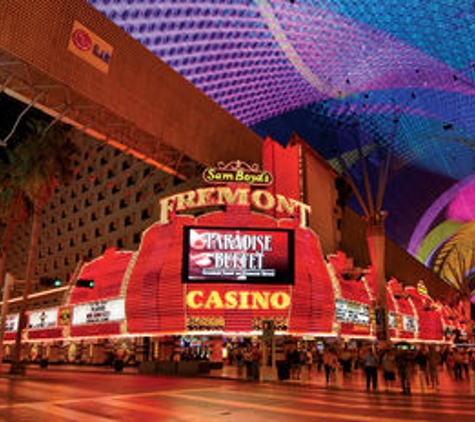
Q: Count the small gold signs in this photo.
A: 2